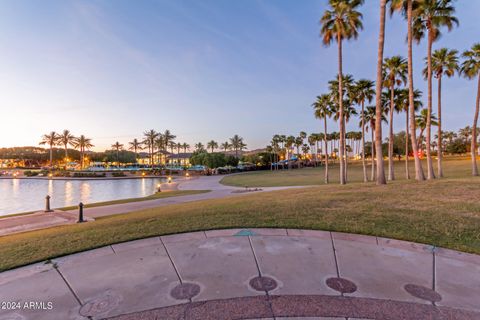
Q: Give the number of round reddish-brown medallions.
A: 4